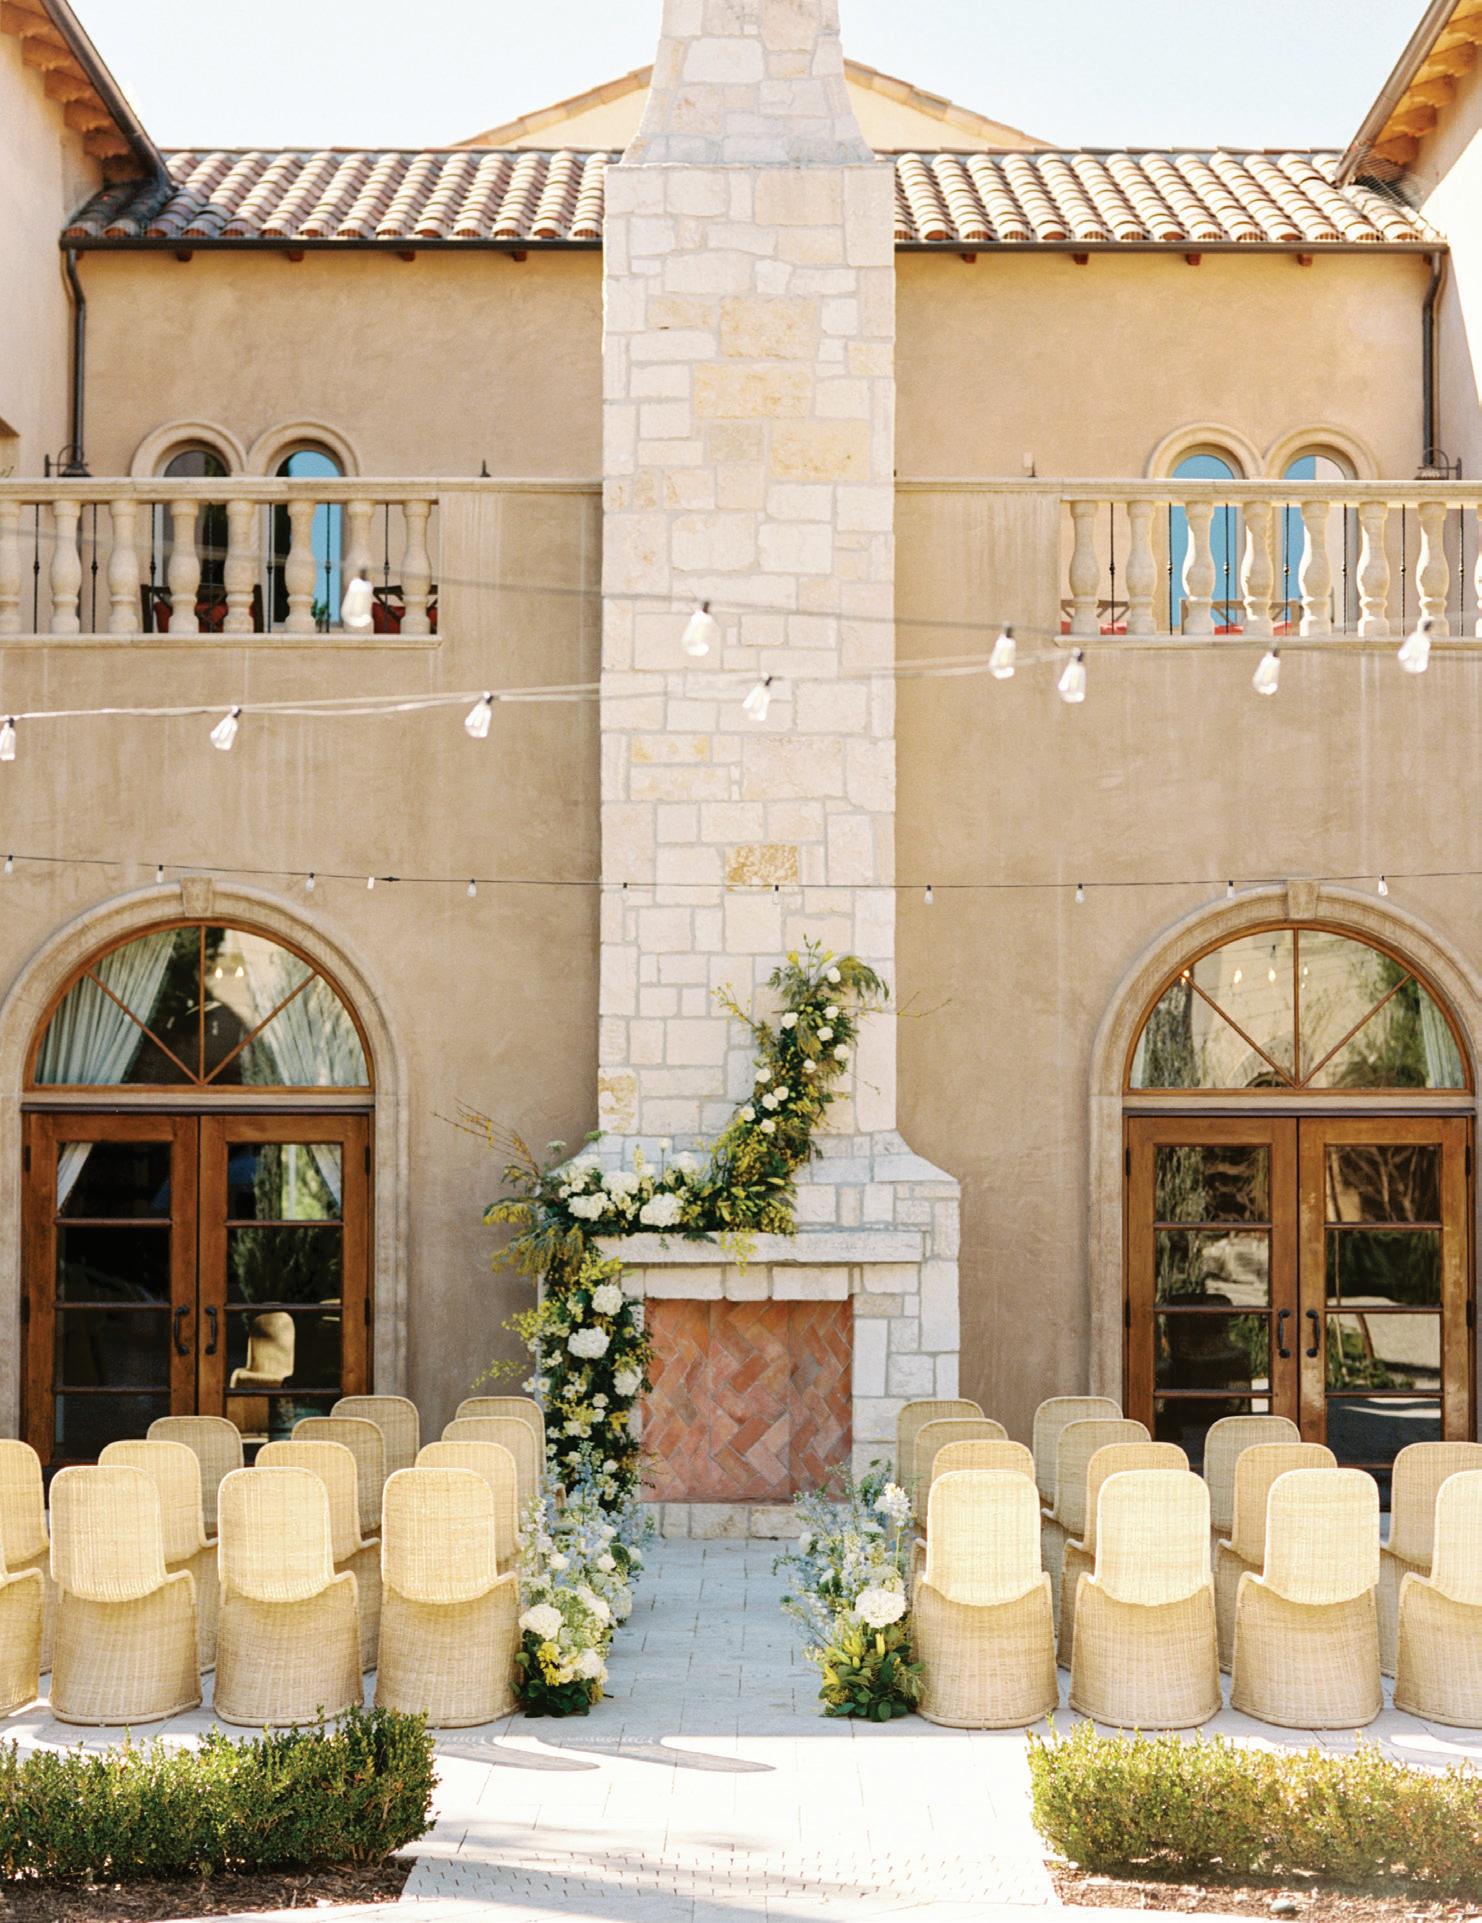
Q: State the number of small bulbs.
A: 10